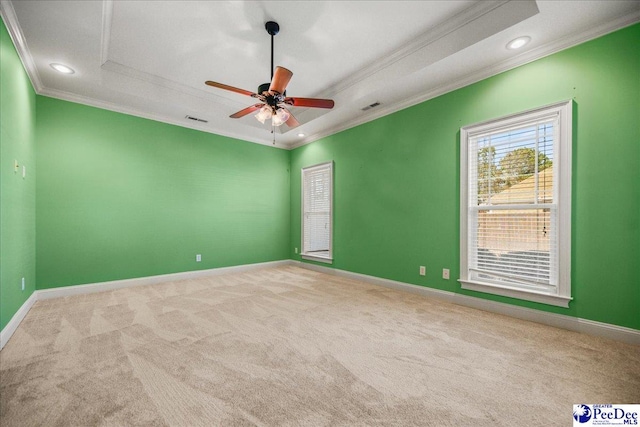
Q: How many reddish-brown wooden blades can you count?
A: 5